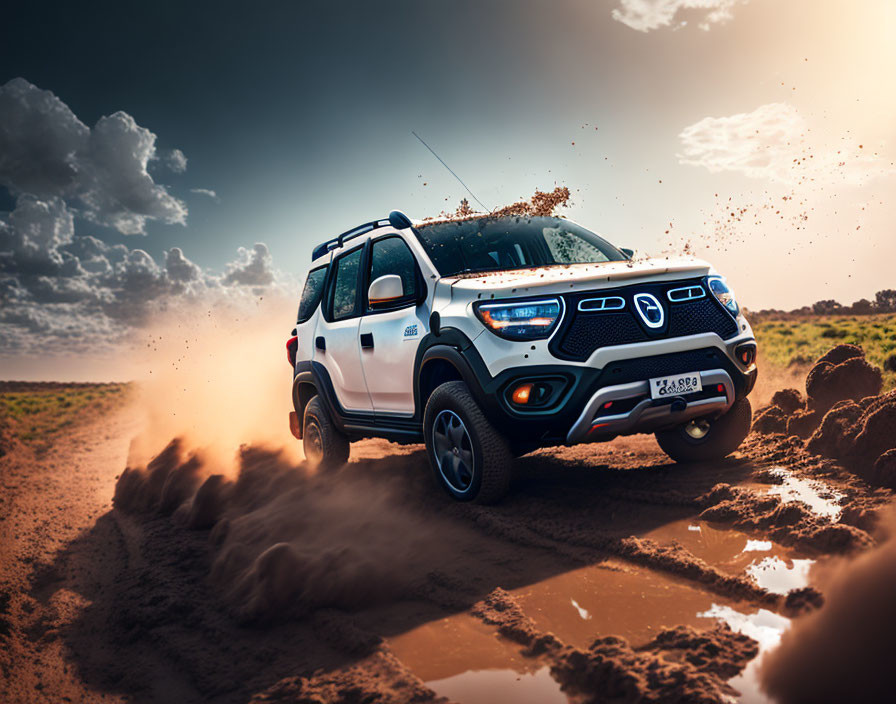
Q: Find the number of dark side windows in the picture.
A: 3